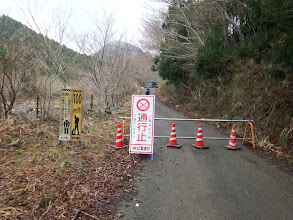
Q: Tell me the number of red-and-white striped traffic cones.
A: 4